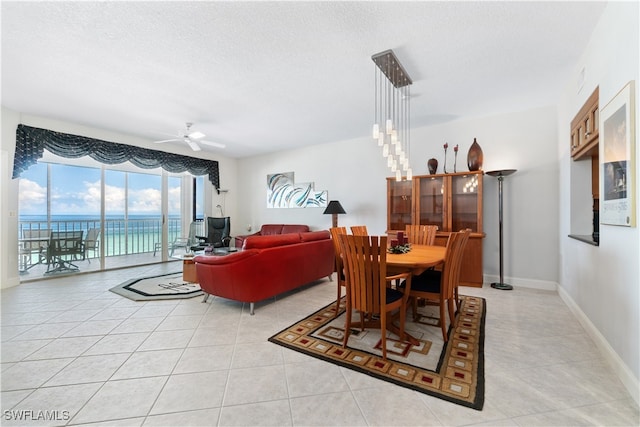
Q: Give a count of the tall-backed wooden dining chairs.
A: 6